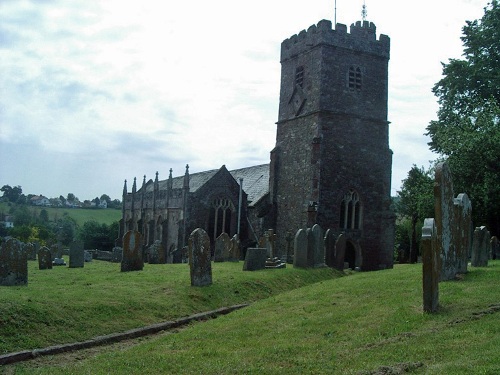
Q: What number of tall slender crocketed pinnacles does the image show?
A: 6